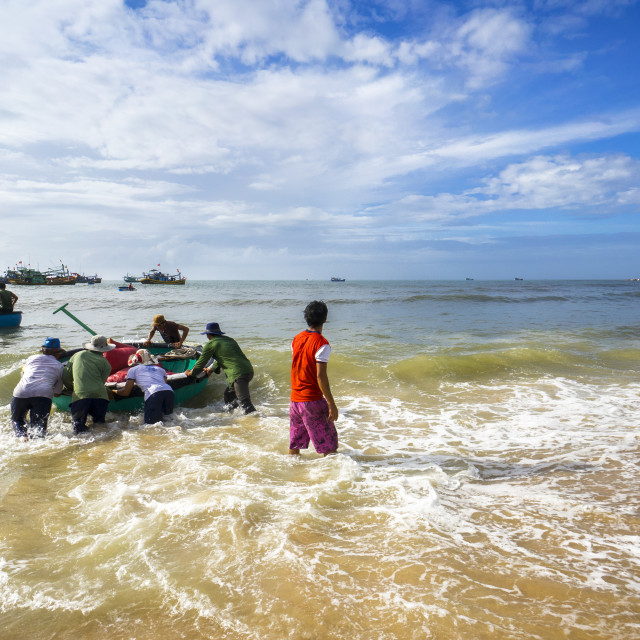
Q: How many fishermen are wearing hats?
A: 5